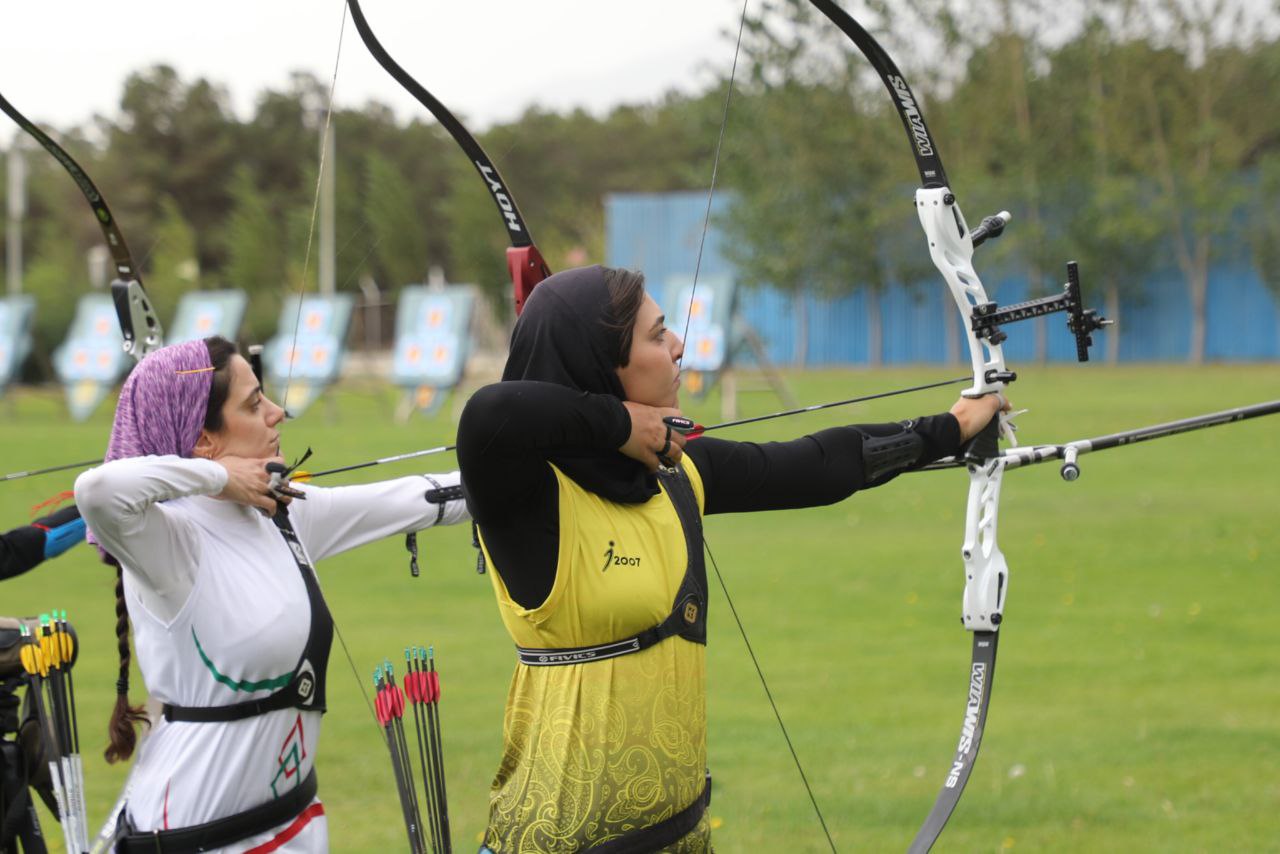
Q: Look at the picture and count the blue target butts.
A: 6